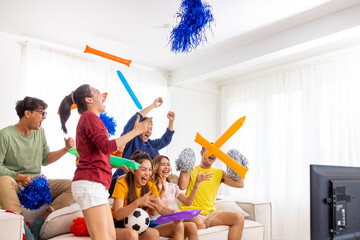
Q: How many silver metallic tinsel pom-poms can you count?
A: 2